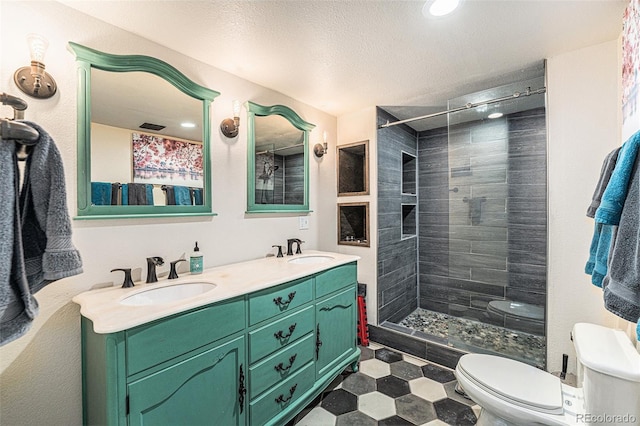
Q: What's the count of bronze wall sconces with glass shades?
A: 3